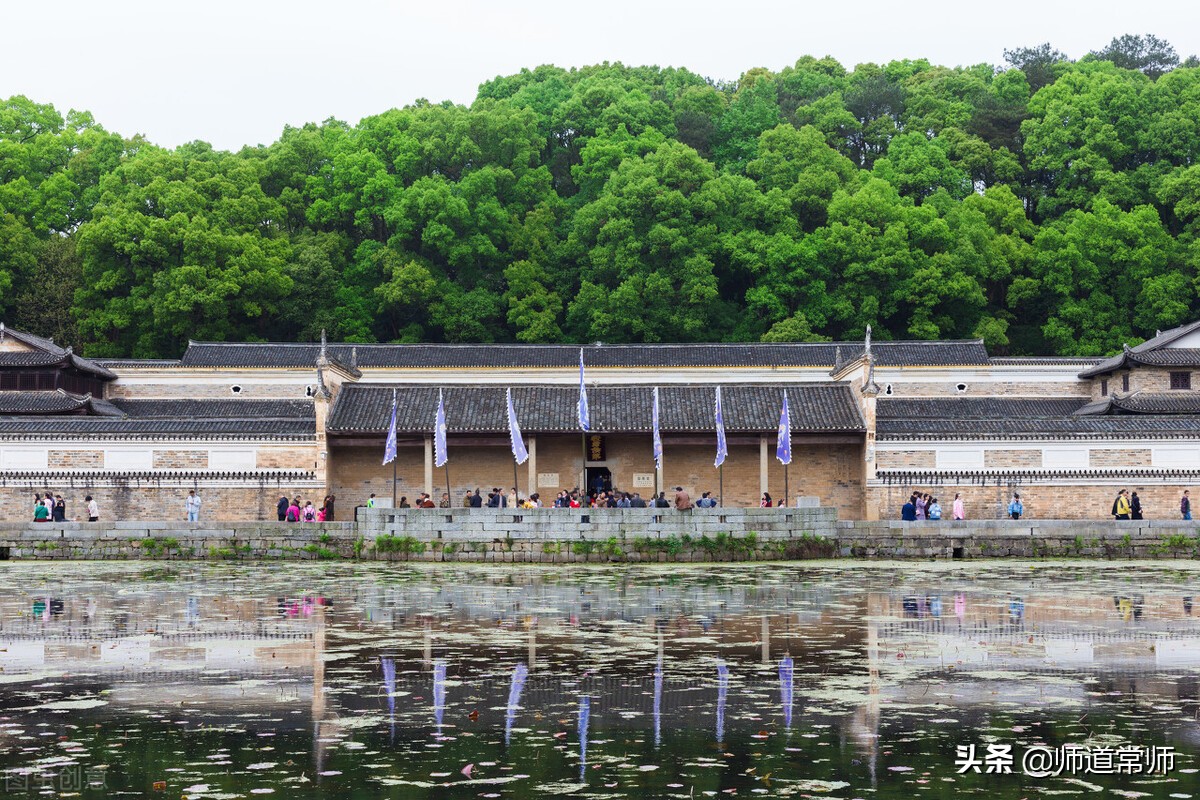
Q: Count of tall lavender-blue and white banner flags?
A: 7